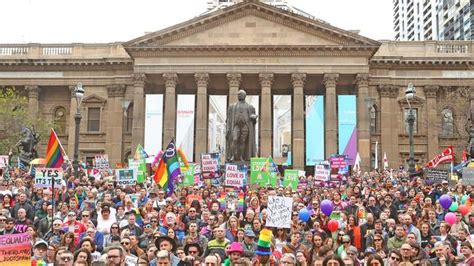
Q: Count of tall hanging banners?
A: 7